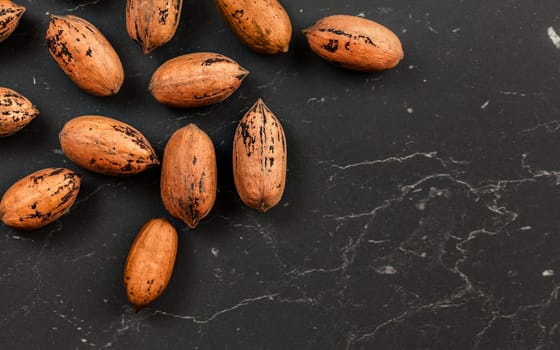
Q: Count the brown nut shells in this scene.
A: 12